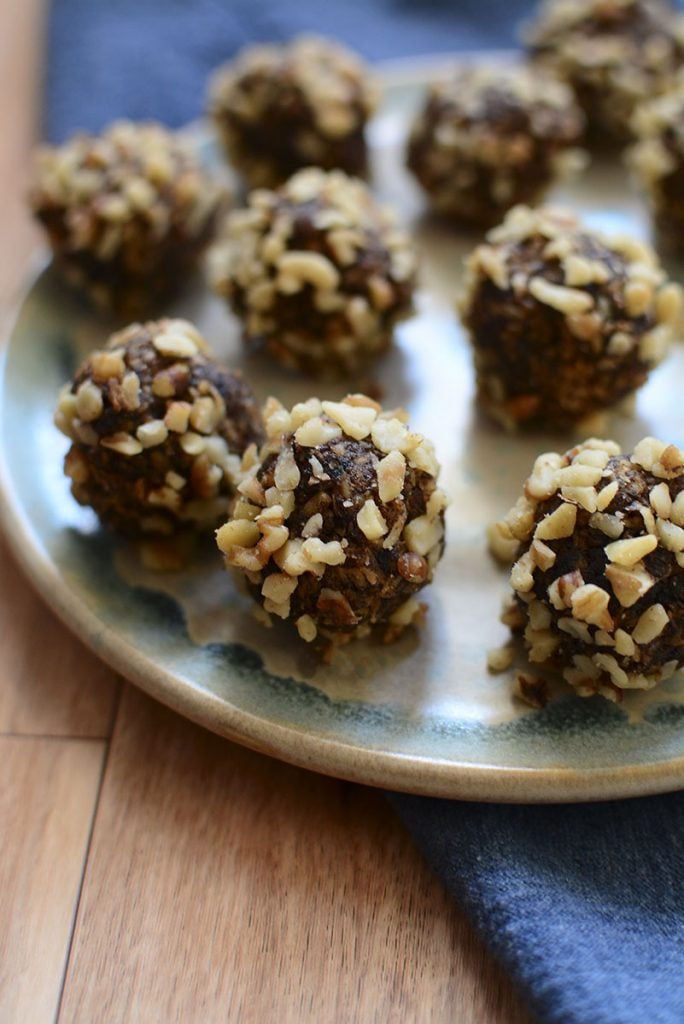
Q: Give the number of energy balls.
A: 10